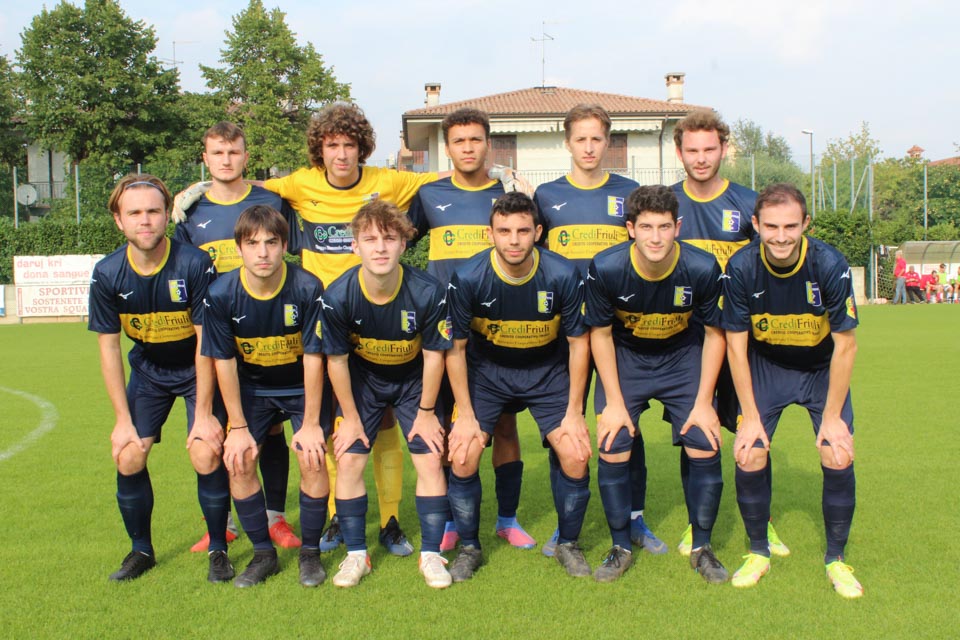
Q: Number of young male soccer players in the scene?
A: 11